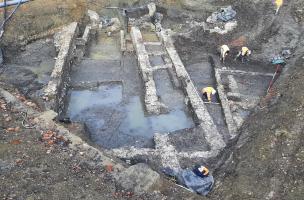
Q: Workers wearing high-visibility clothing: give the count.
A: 5